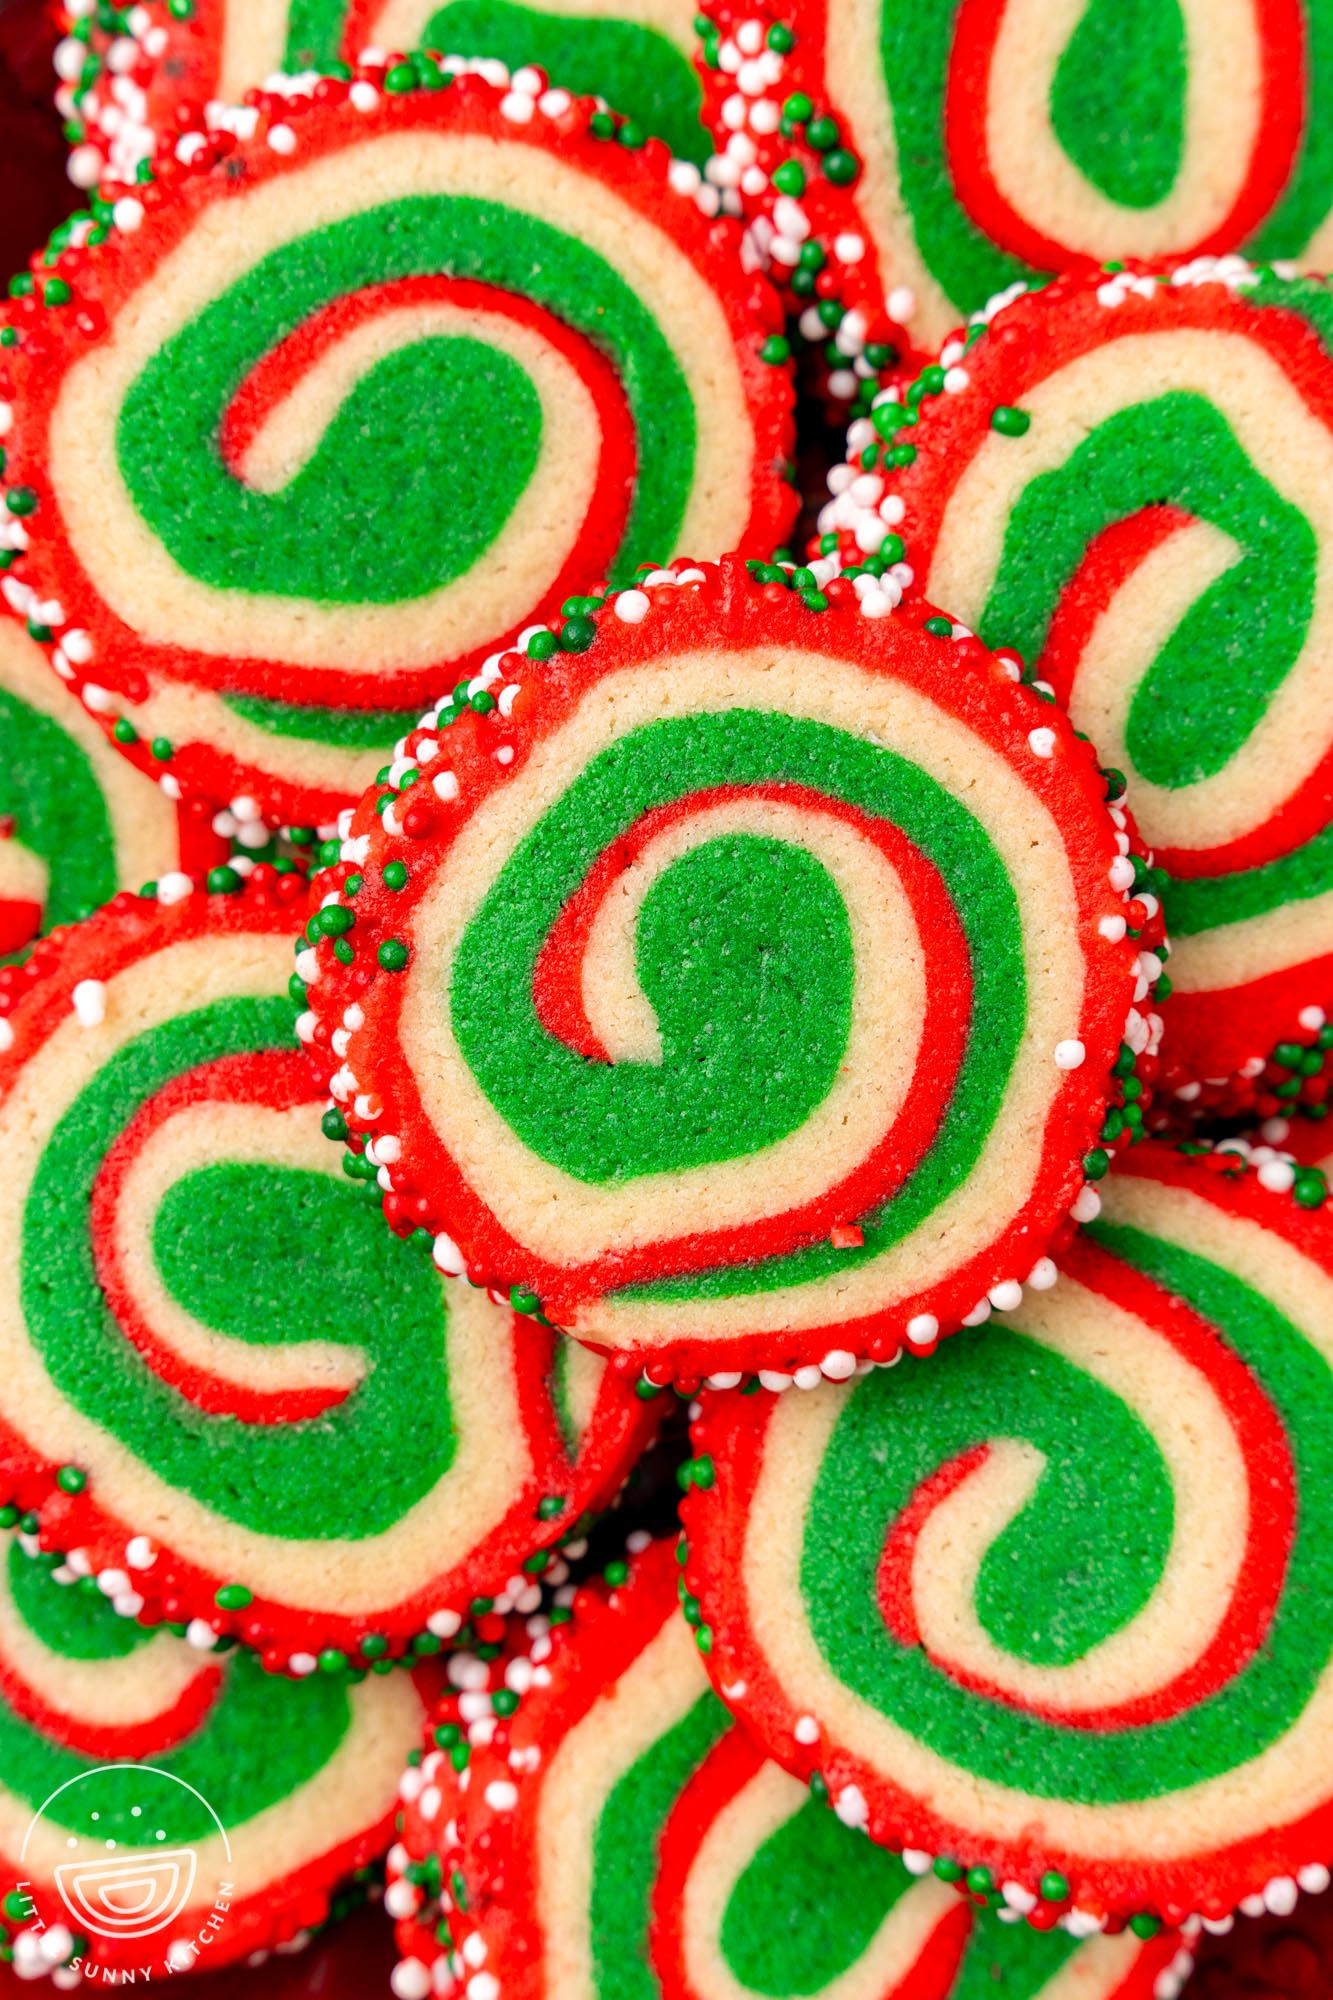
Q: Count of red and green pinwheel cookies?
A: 10